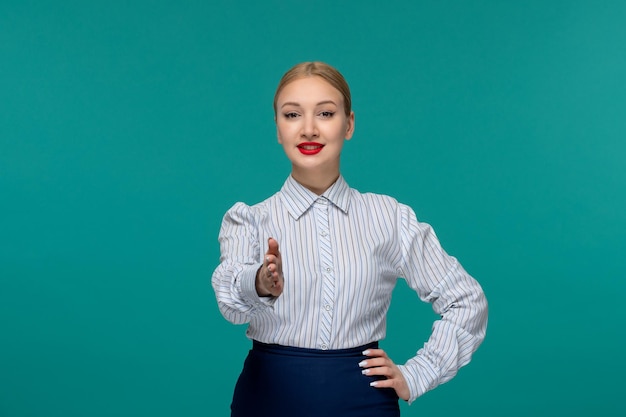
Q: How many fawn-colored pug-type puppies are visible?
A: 0